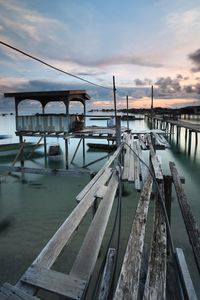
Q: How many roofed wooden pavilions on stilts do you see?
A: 1